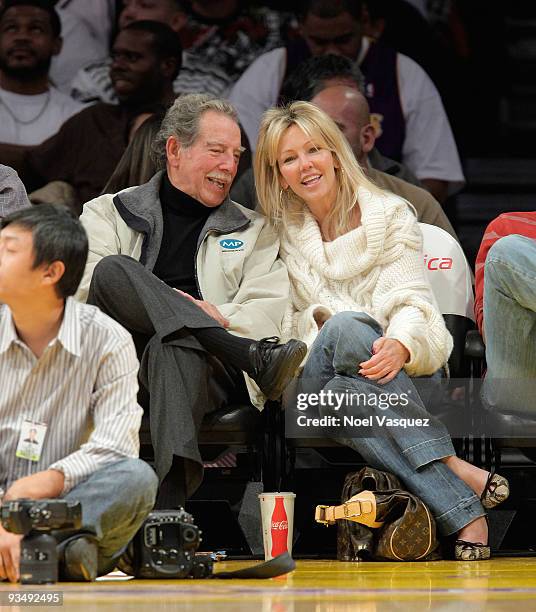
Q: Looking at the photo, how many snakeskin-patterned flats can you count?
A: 2